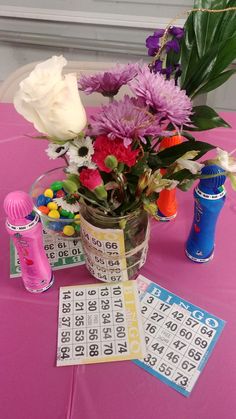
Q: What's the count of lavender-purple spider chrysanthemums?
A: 3